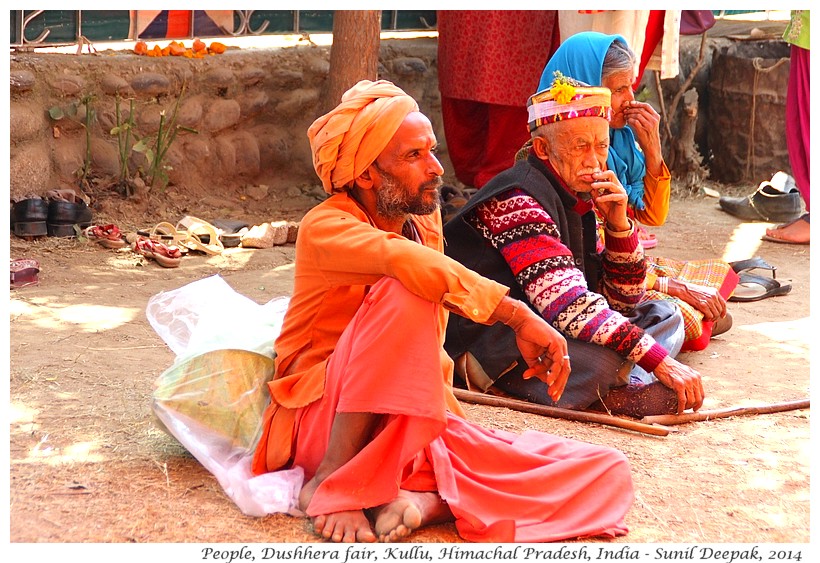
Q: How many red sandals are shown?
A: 2